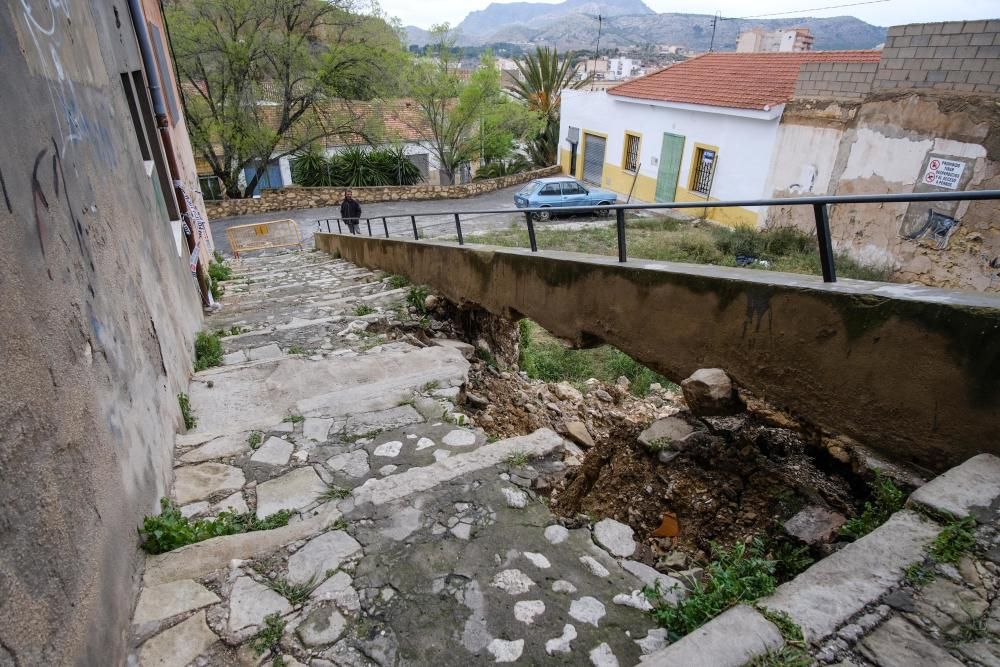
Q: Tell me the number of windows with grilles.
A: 2